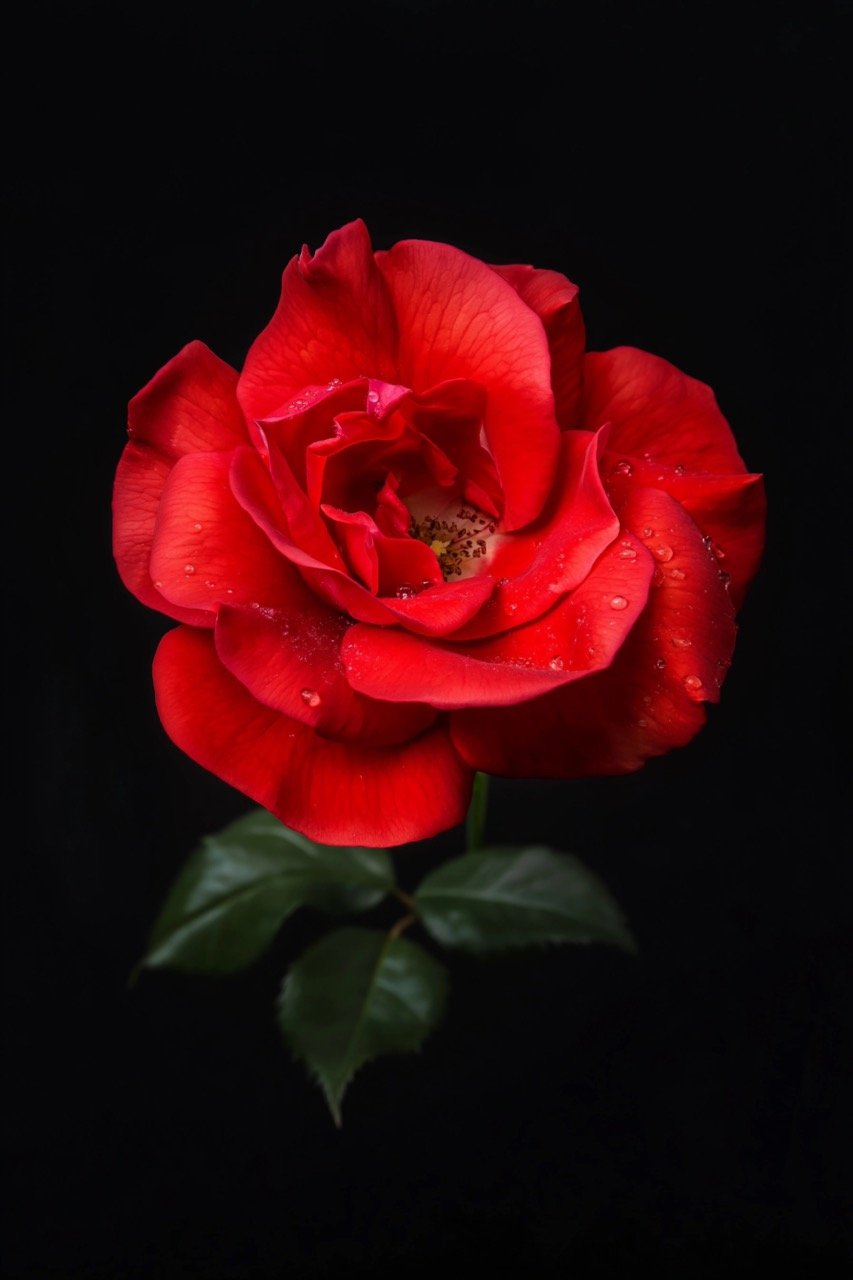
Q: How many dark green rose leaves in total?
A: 3